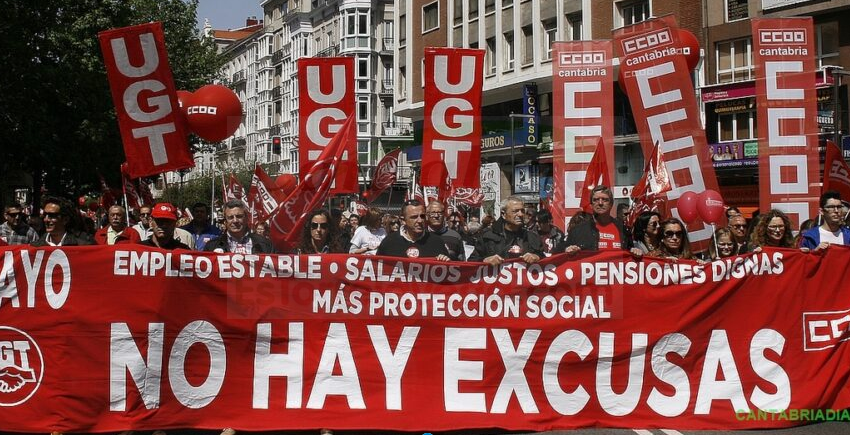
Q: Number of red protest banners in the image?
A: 7